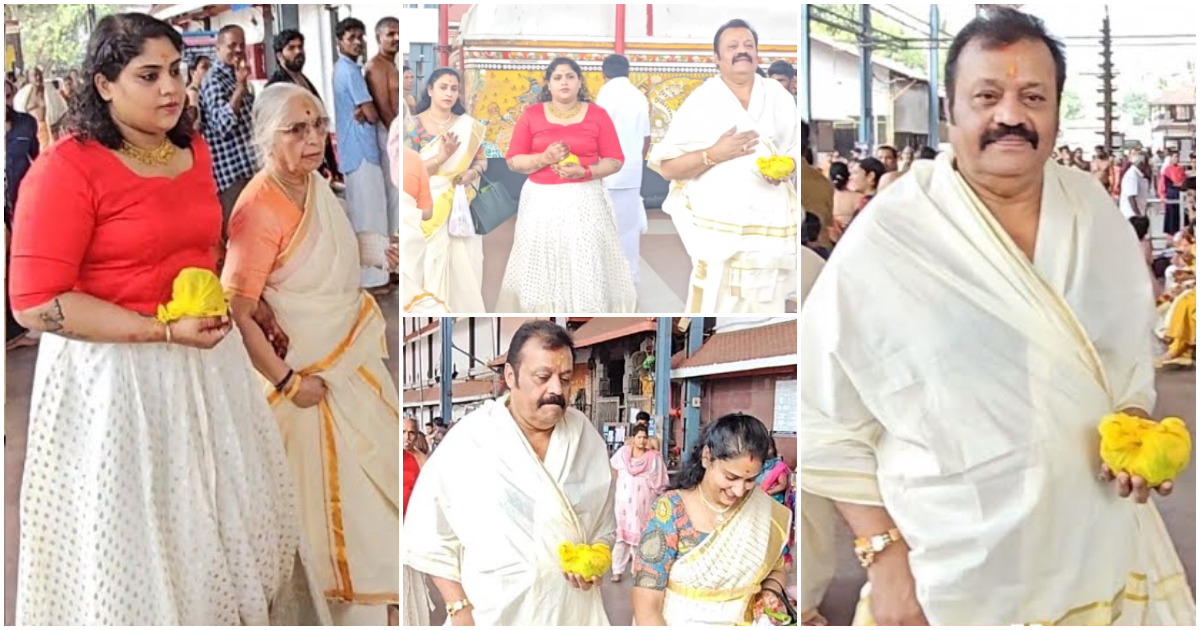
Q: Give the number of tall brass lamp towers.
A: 1